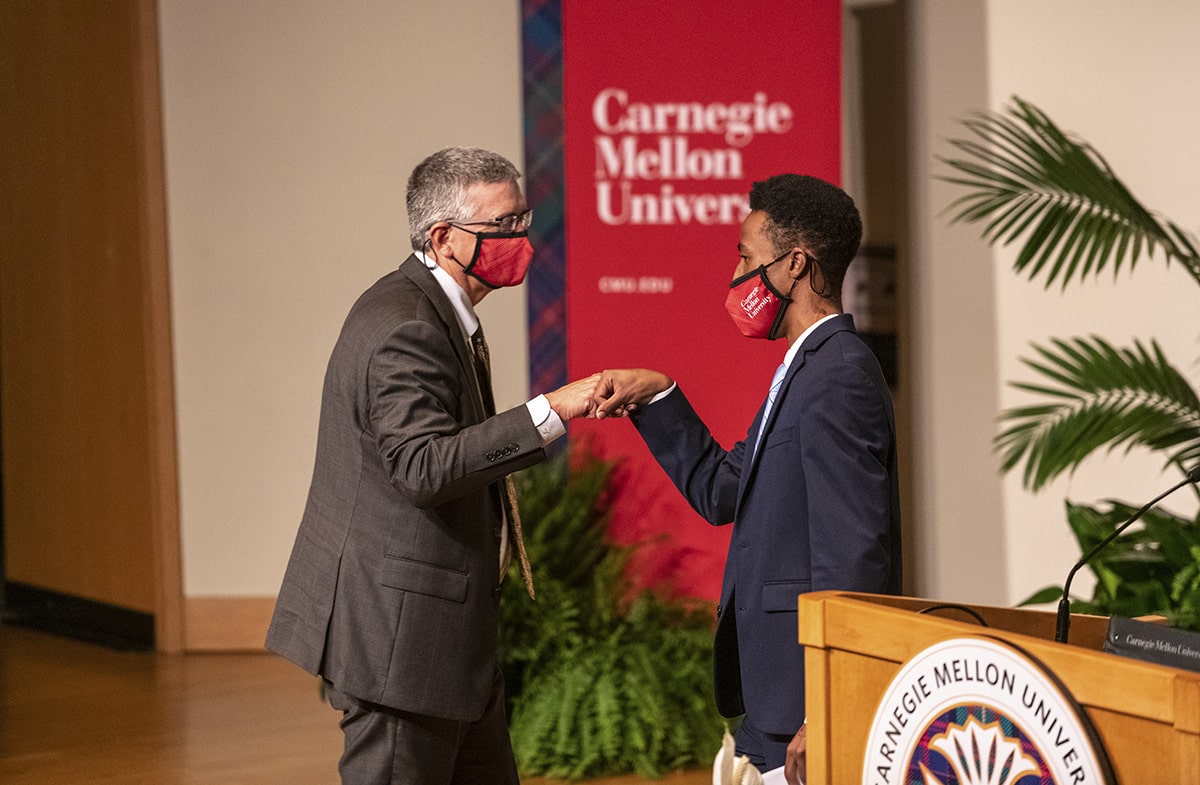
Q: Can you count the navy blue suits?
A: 1